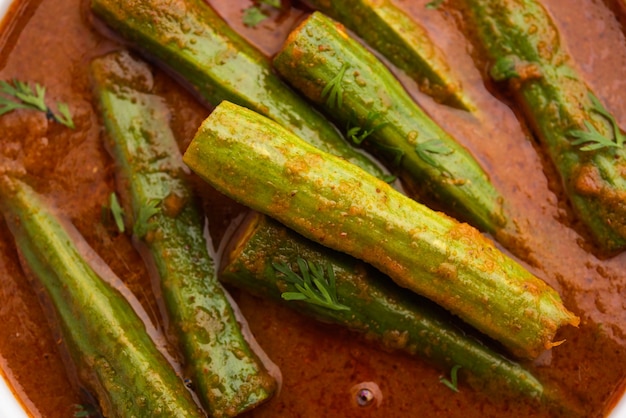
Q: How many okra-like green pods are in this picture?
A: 8